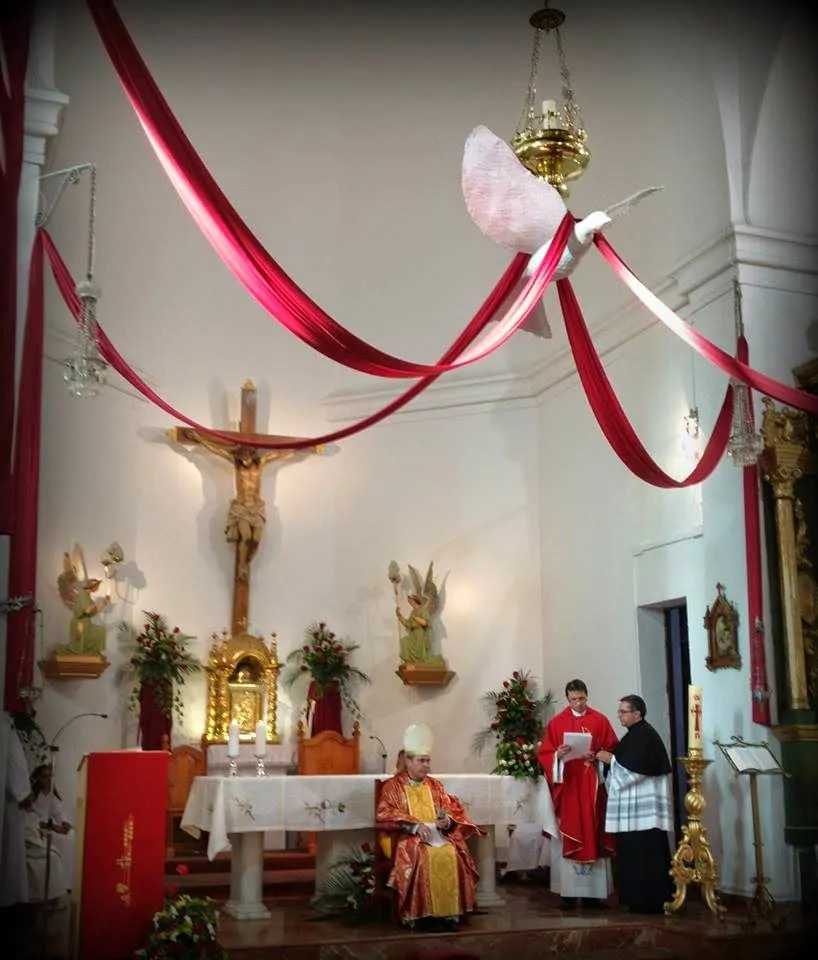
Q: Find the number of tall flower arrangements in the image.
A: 3